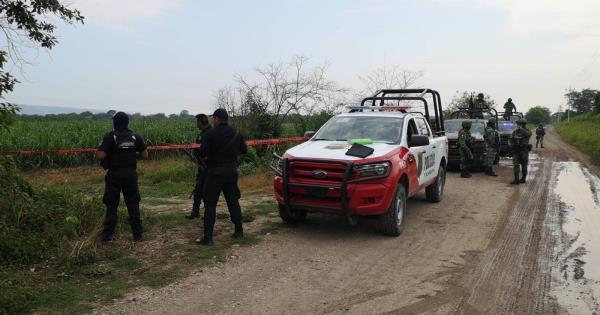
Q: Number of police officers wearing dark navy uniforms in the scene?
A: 3